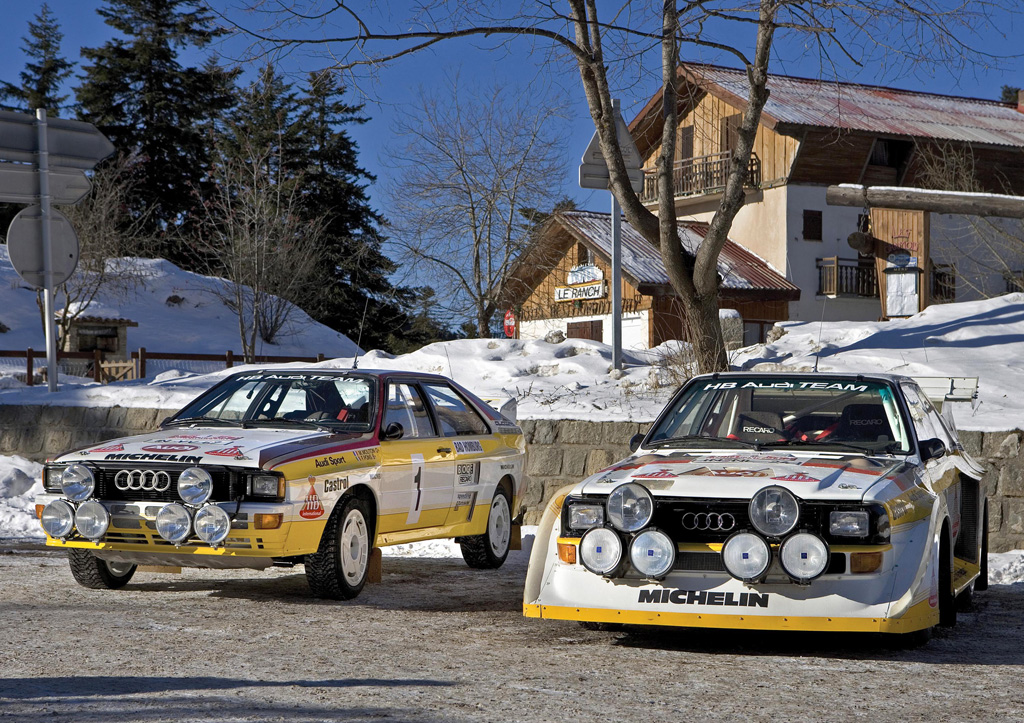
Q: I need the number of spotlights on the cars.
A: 12